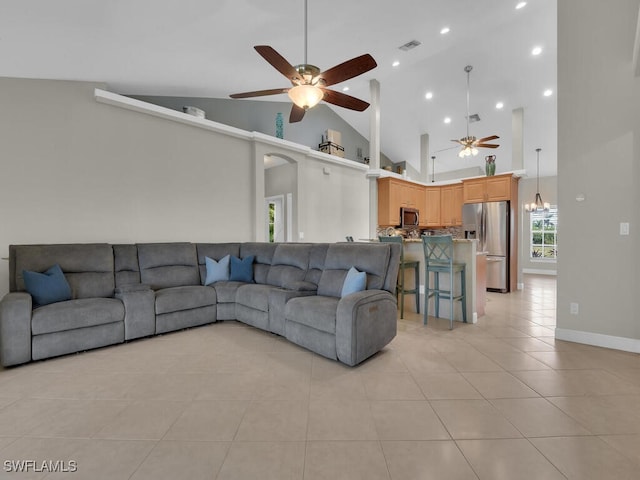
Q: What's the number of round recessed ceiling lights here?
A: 9